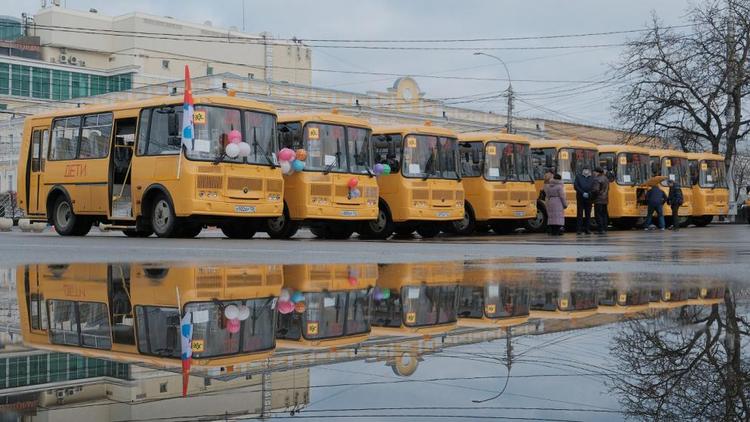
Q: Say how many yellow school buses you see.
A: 8